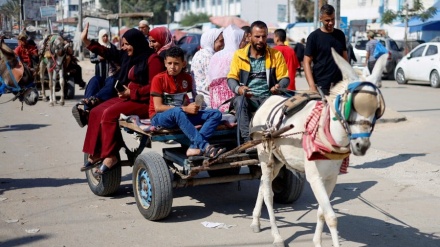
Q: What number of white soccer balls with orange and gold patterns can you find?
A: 0